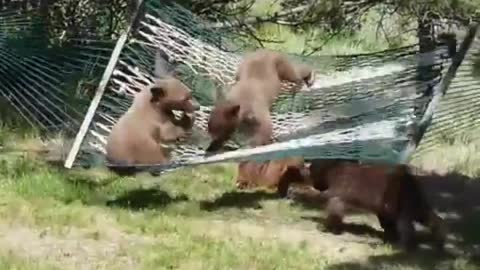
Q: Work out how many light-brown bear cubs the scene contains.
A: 2